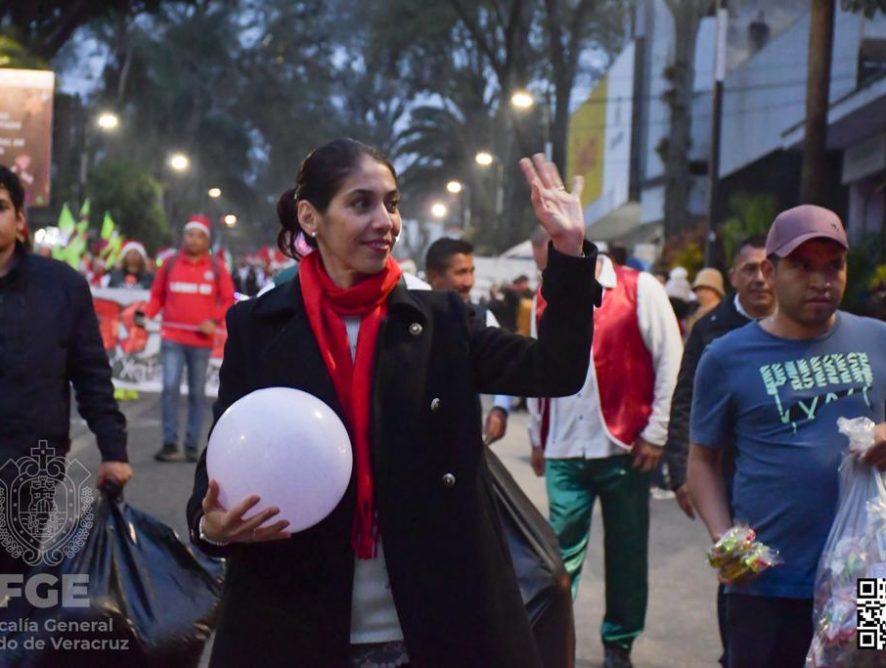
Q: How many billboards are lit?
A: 1